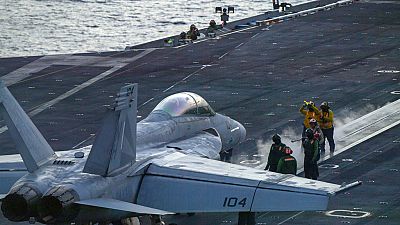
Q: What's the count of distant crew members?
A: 3